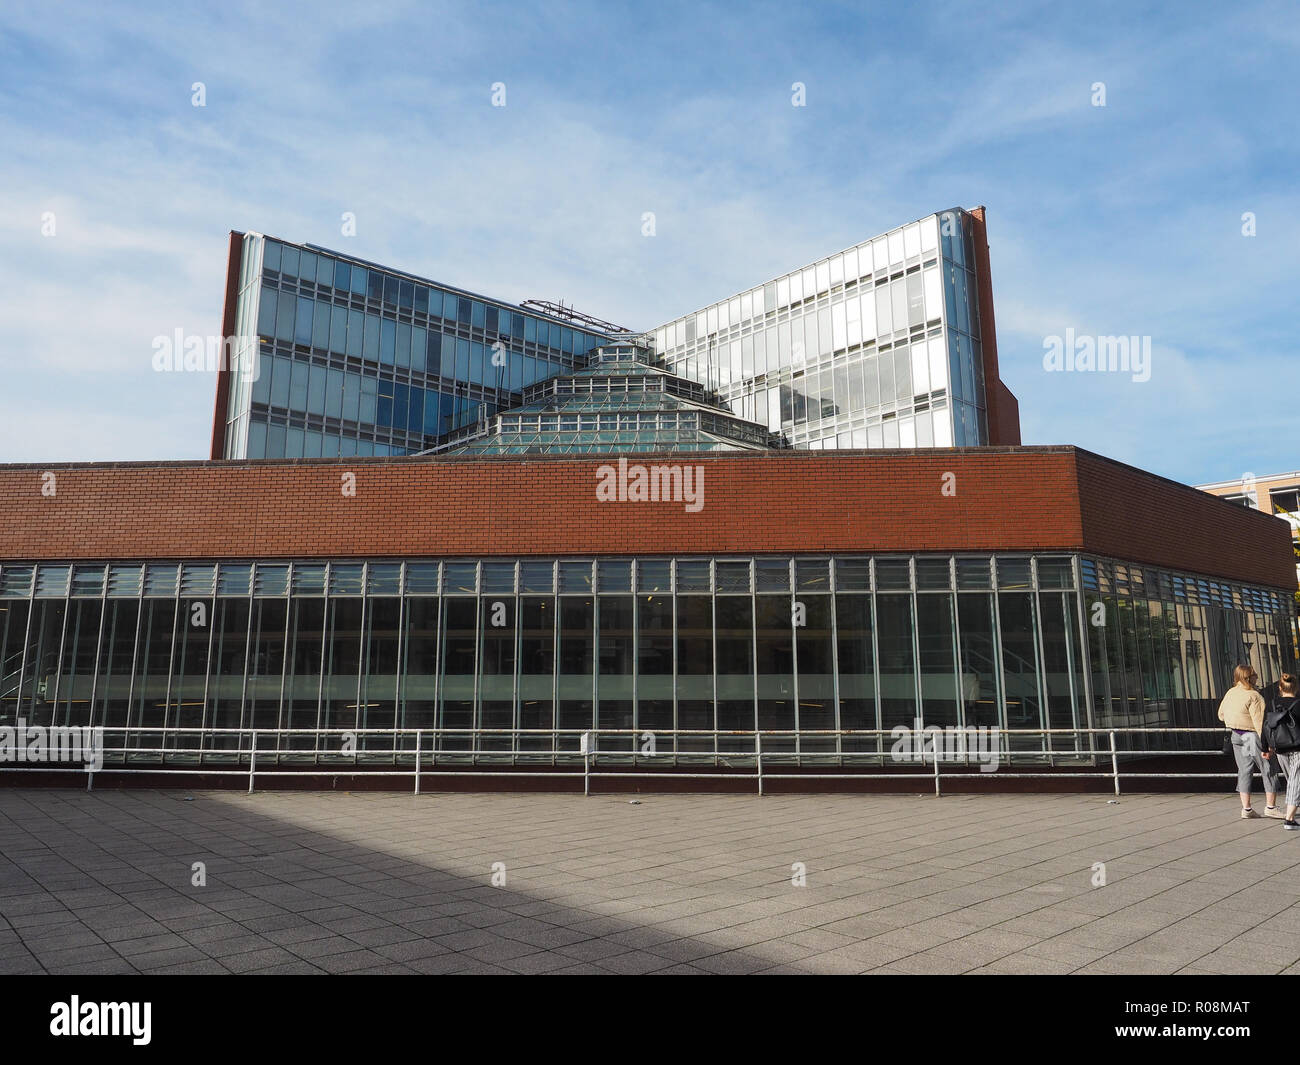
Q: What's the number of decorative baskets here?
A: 0